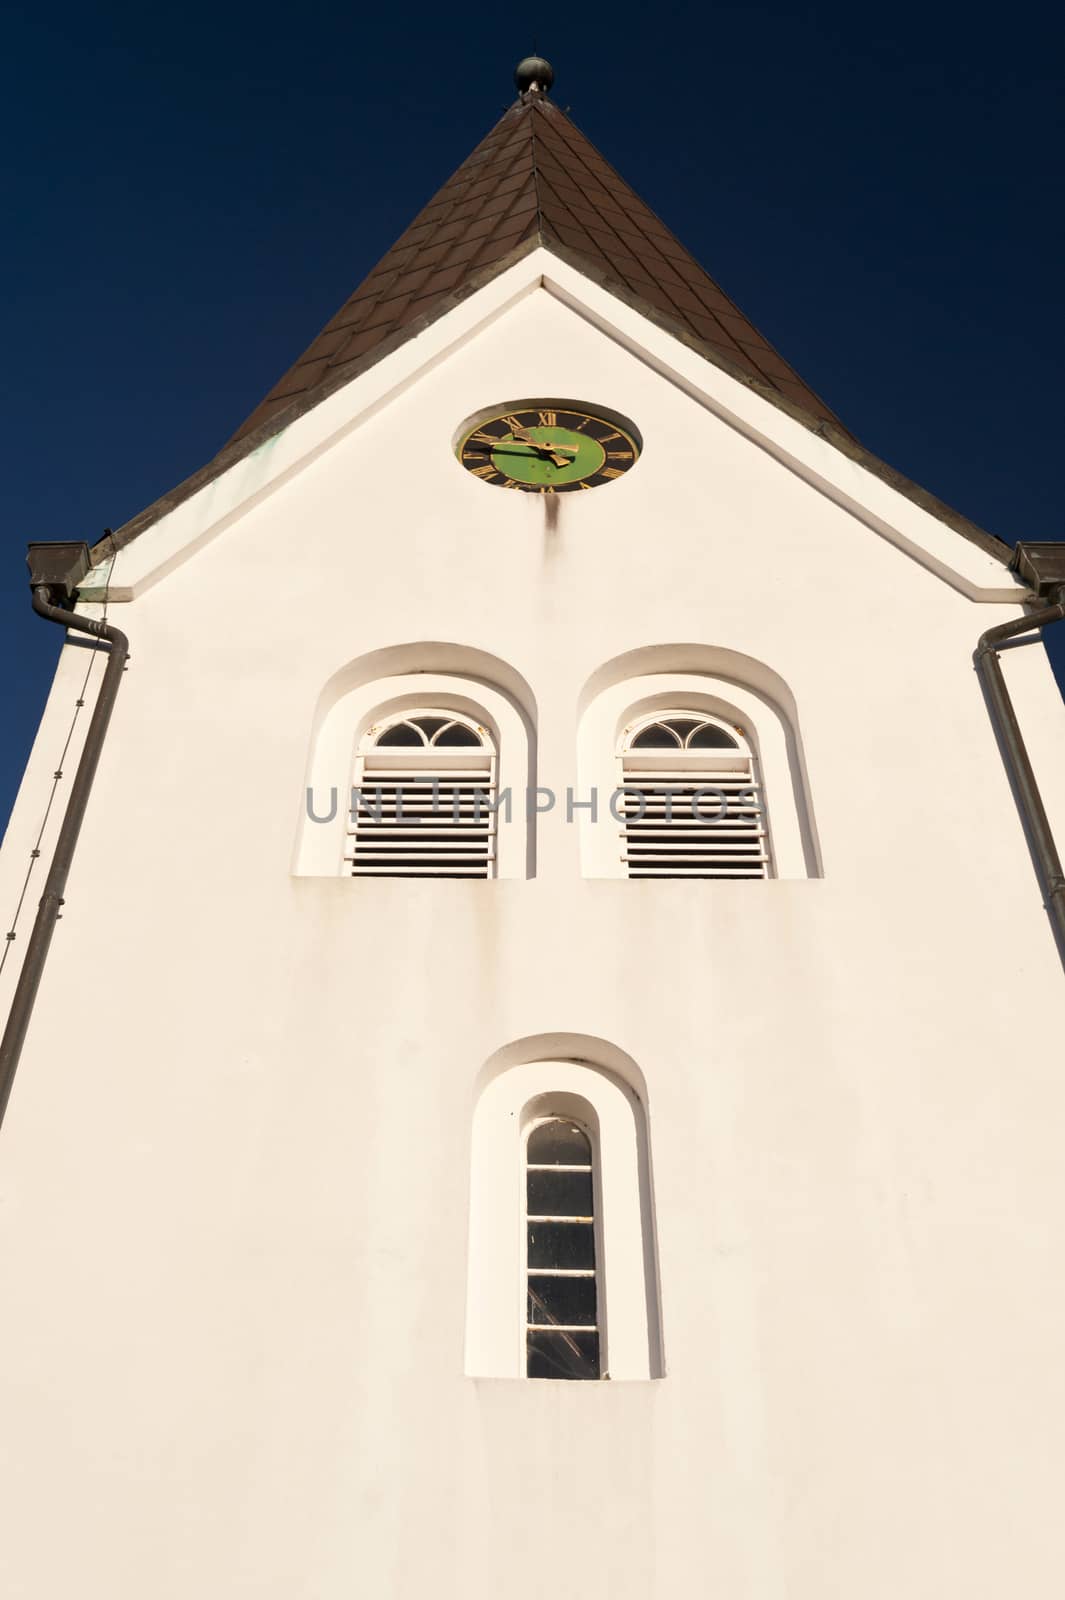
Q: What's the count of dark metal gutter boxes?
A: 2